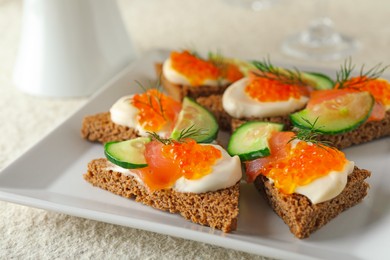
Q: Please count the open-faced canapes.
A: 6